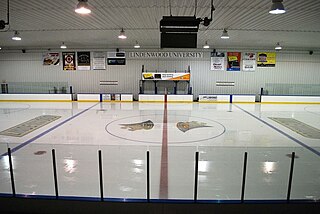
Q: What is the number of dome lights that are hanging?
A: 9